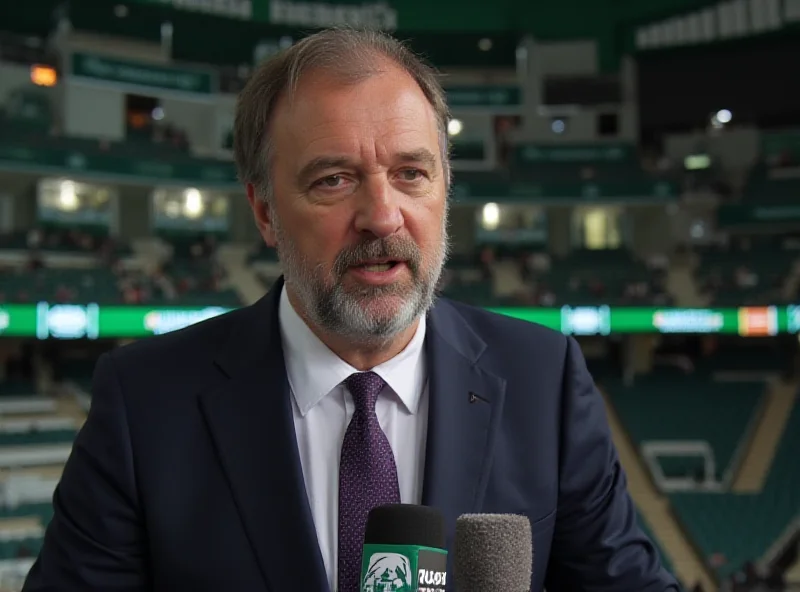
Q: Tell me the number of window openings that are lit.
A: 4